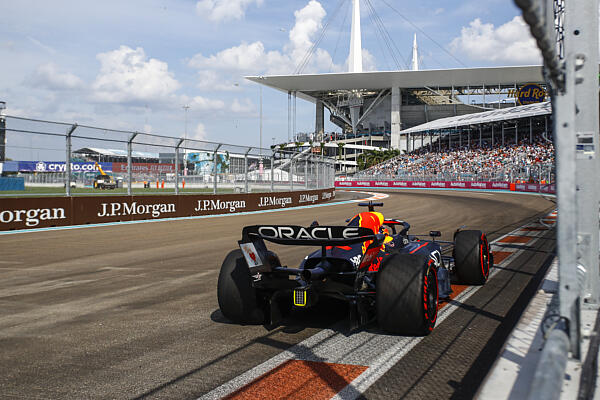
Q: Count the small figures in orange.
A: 3